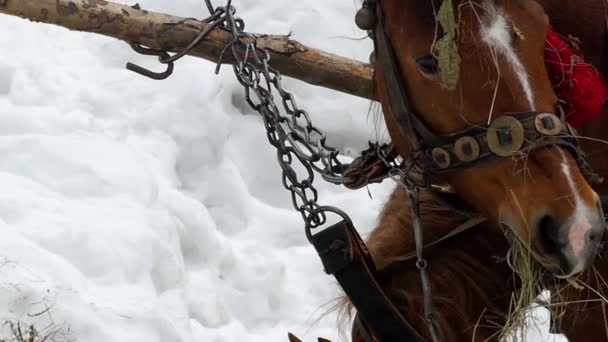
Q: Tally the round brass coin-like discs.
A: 4